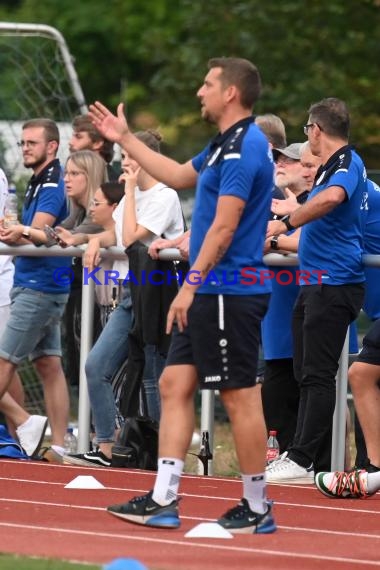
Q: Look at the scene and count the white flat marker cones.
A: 2